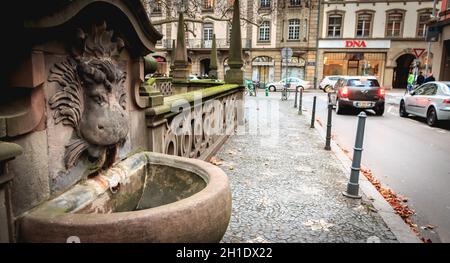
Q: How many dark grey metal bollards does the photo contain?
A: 5